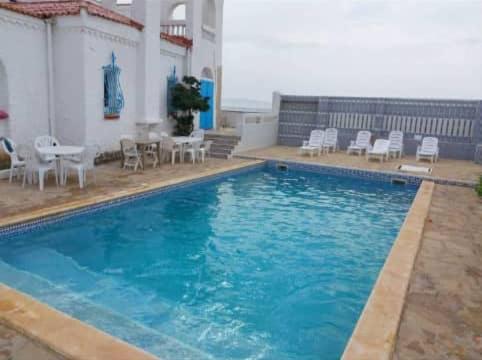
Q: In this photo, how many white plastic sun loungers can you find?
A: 6